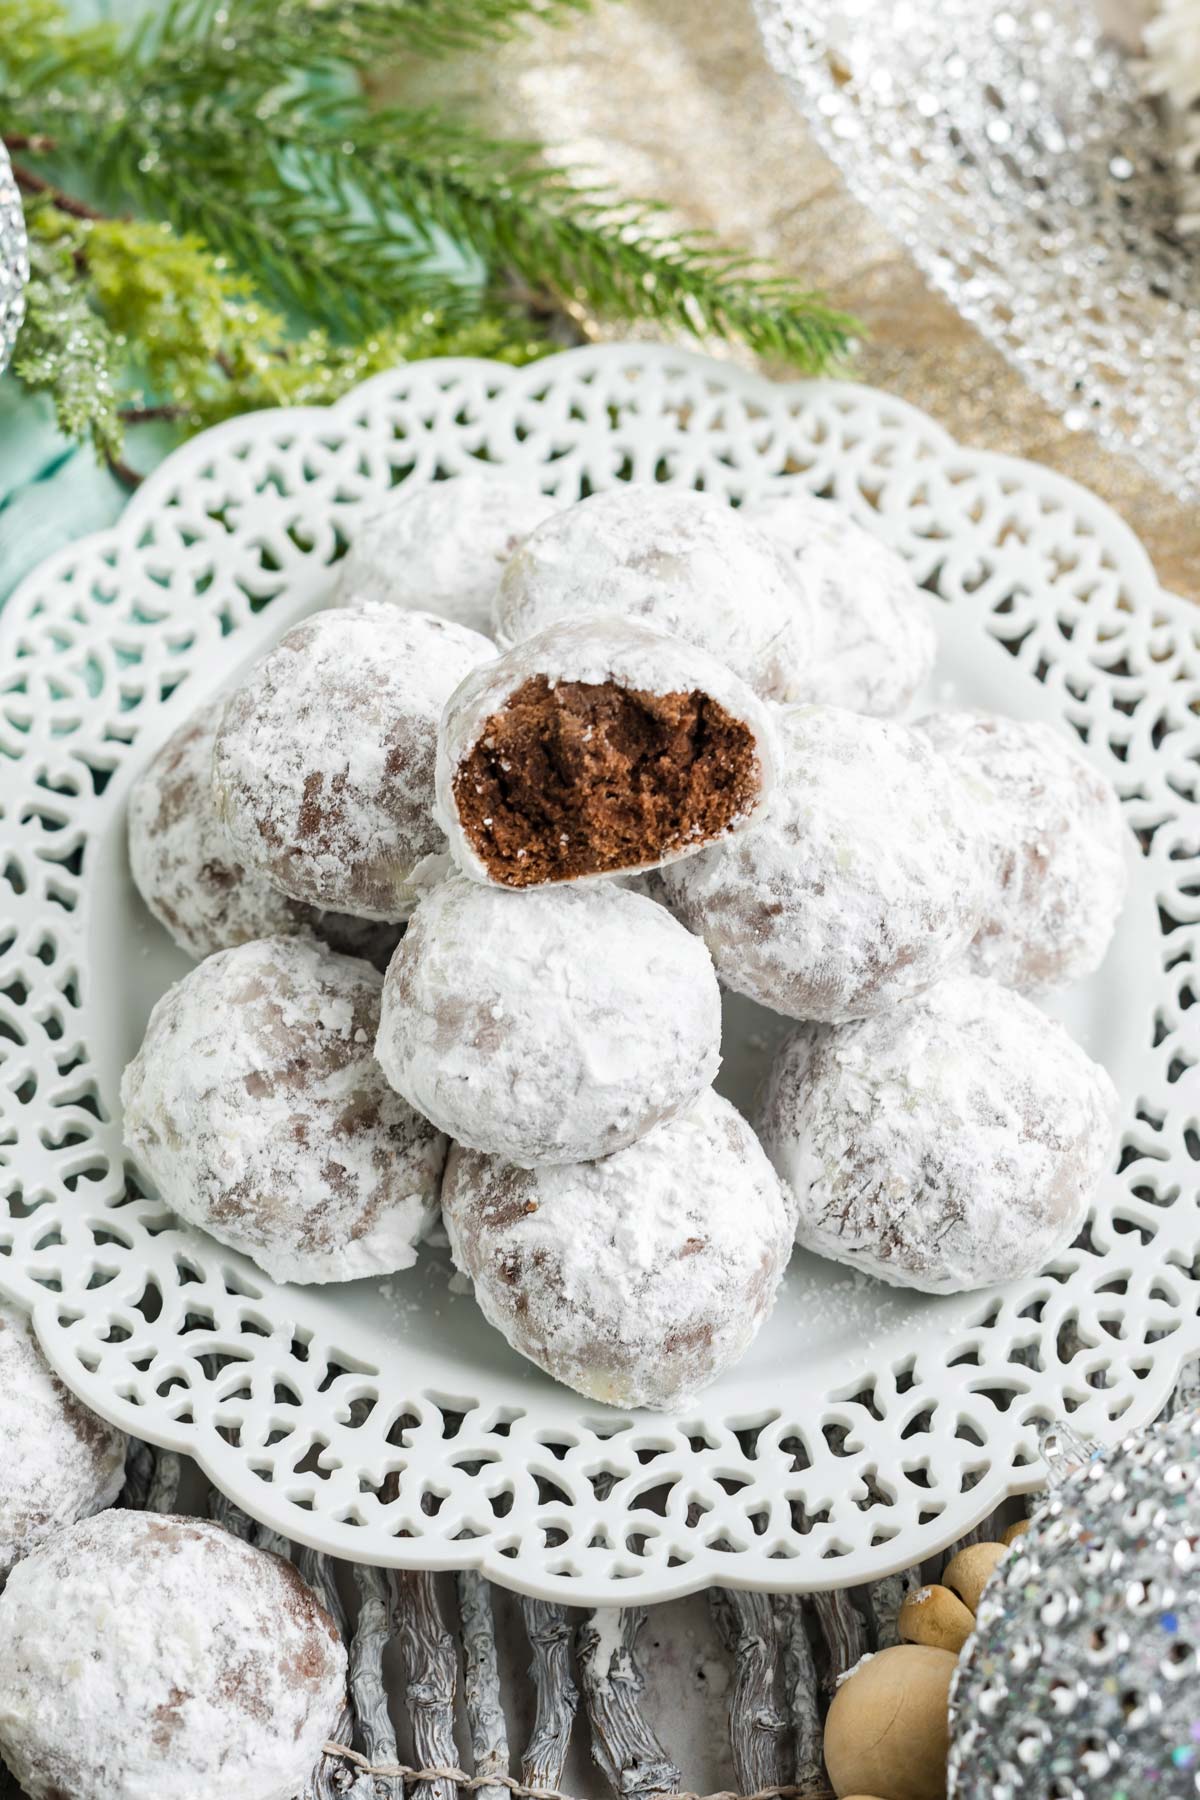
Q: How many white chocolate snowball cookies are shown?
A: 14